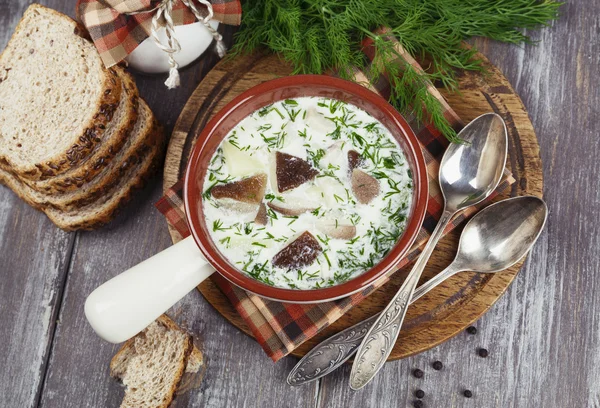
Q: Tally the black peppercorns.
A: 7